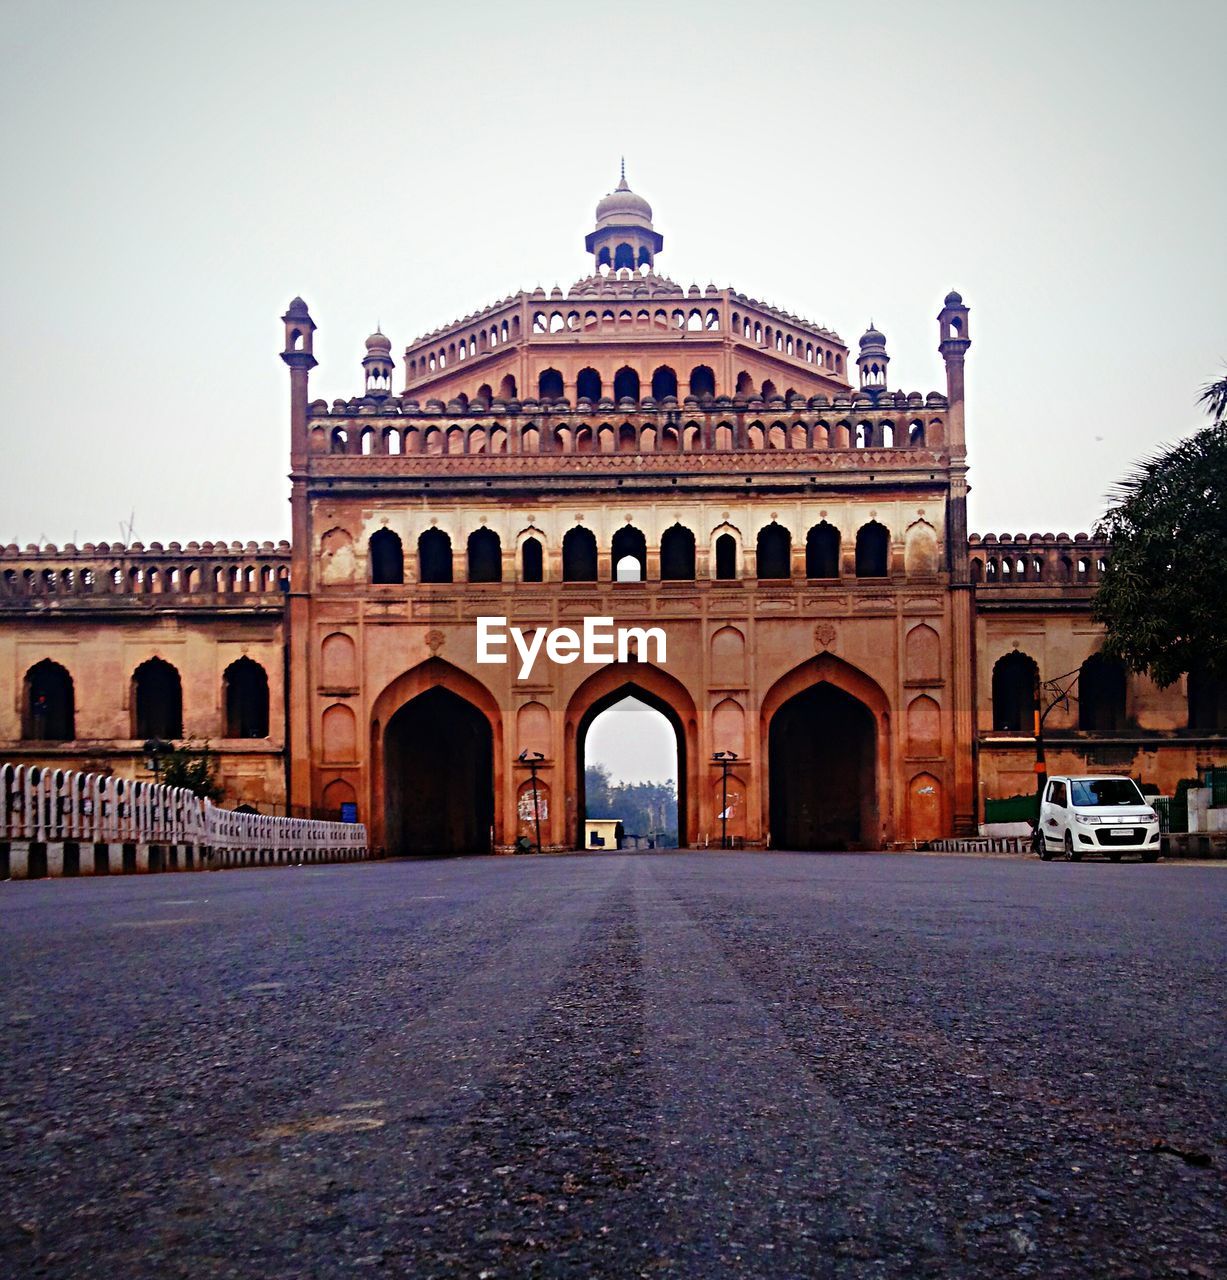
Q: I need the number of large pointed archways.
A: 3